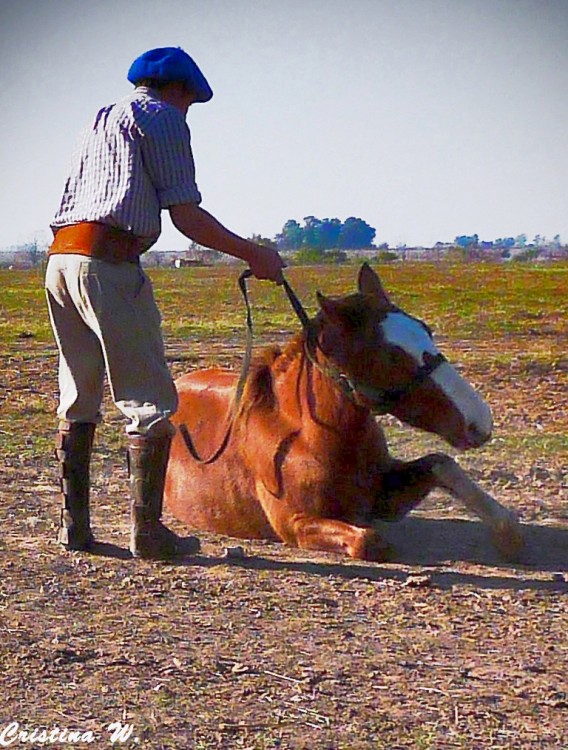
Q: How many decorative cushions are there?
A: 0